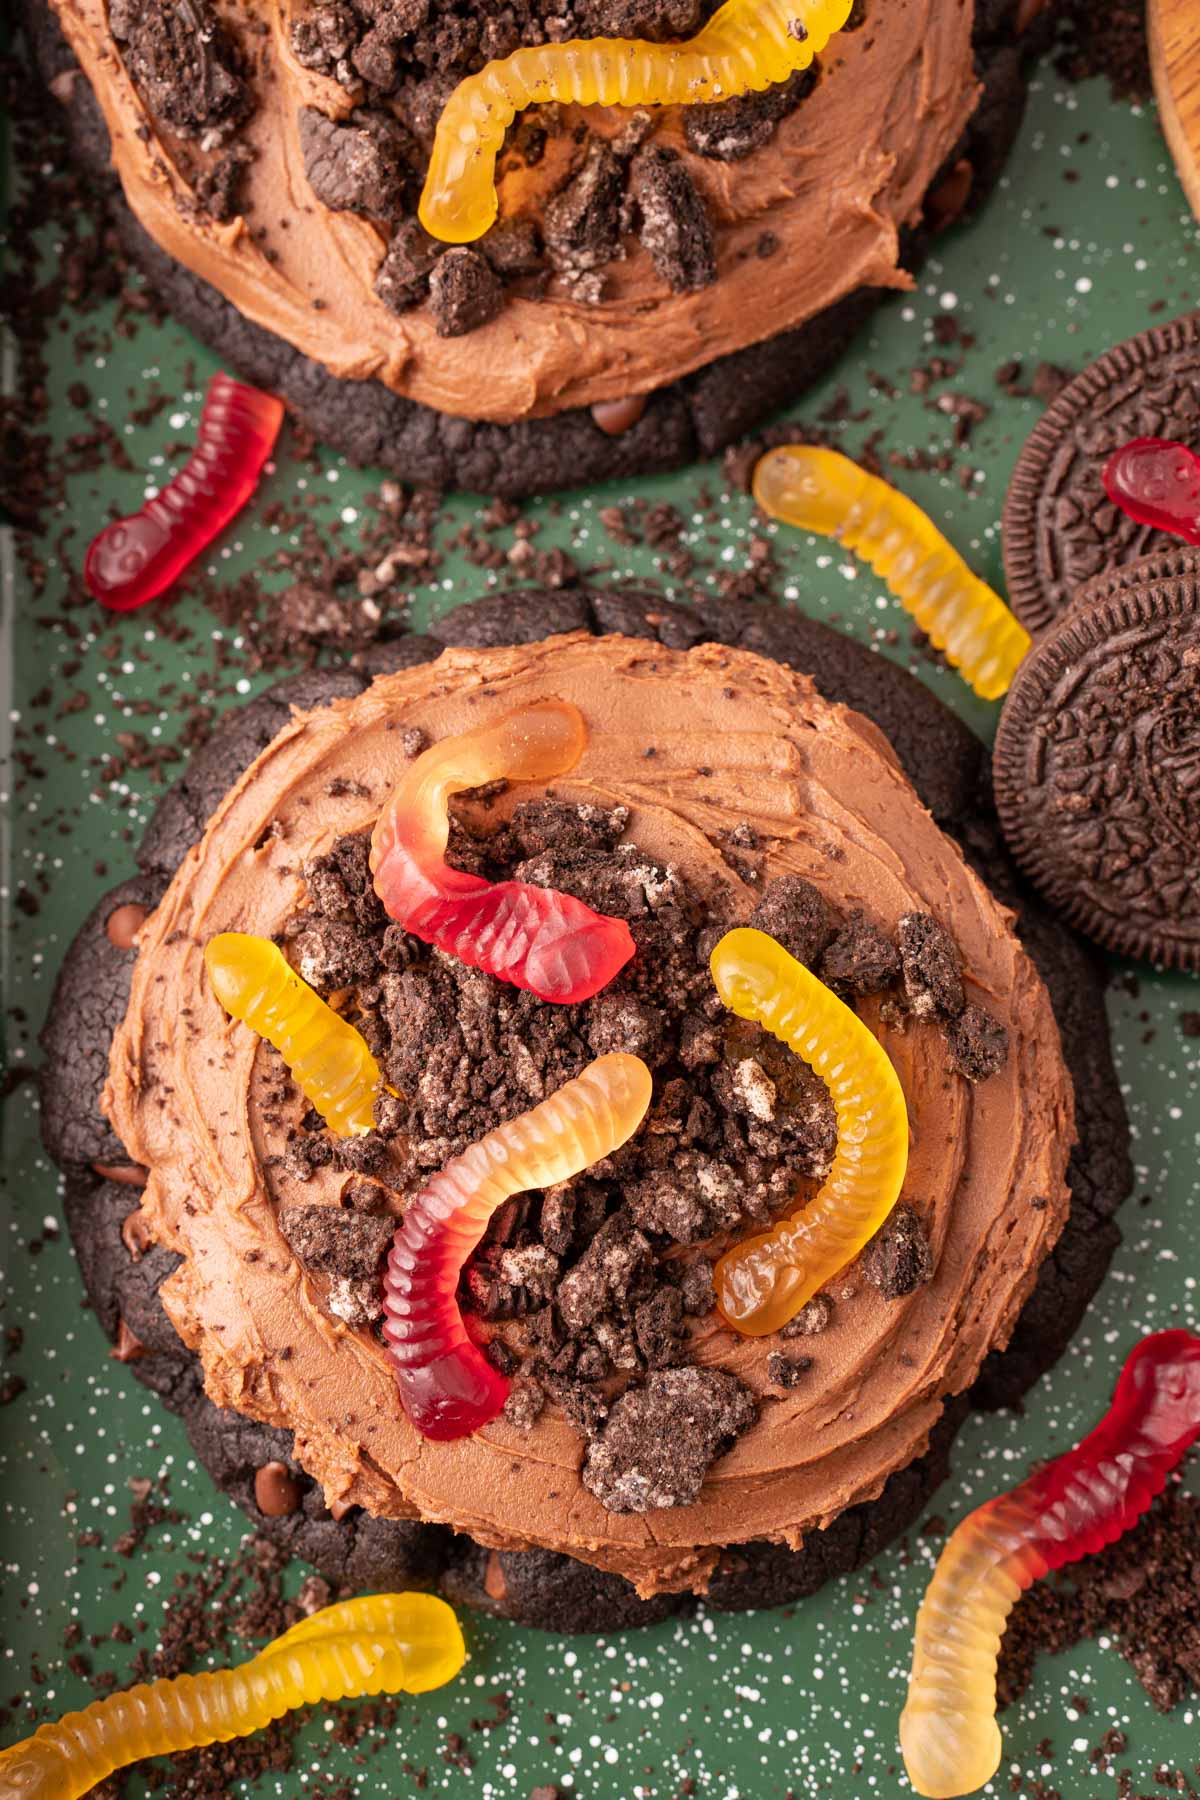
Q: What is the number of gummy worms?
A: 10